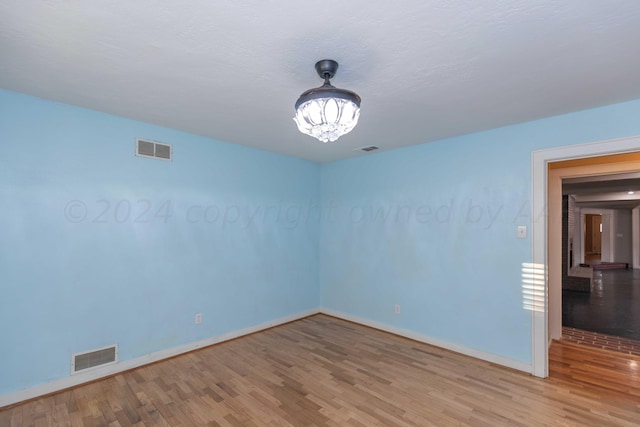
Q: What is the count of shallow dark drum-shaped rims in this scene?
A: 1